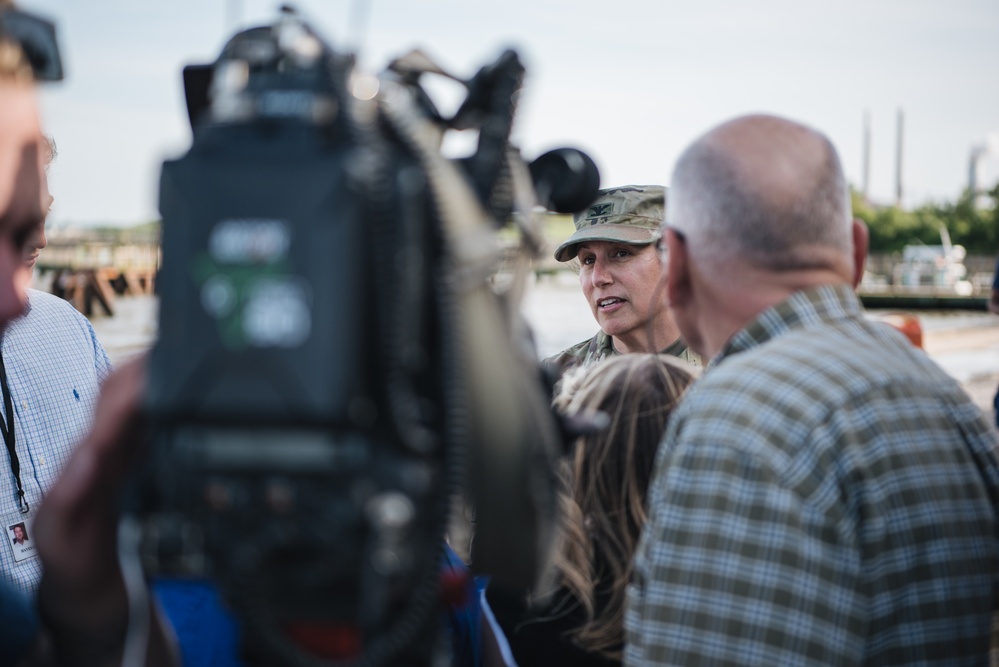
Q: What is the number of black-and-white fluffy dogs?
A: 0